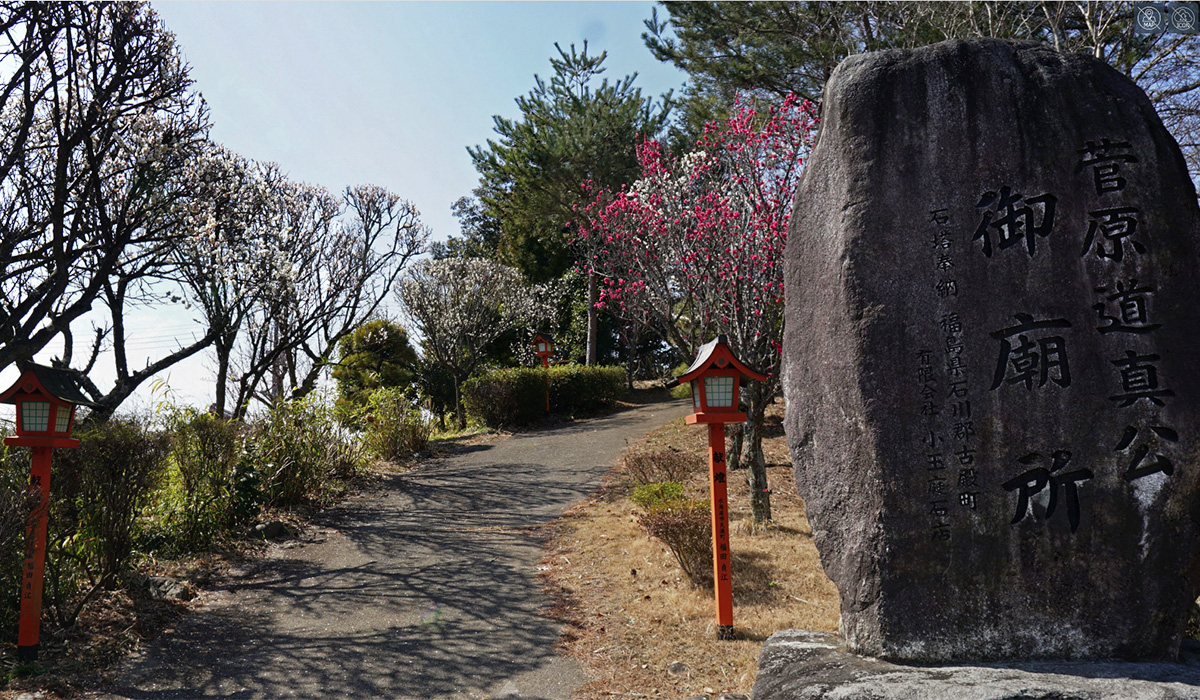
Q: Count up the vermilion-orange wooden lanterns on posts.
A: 3